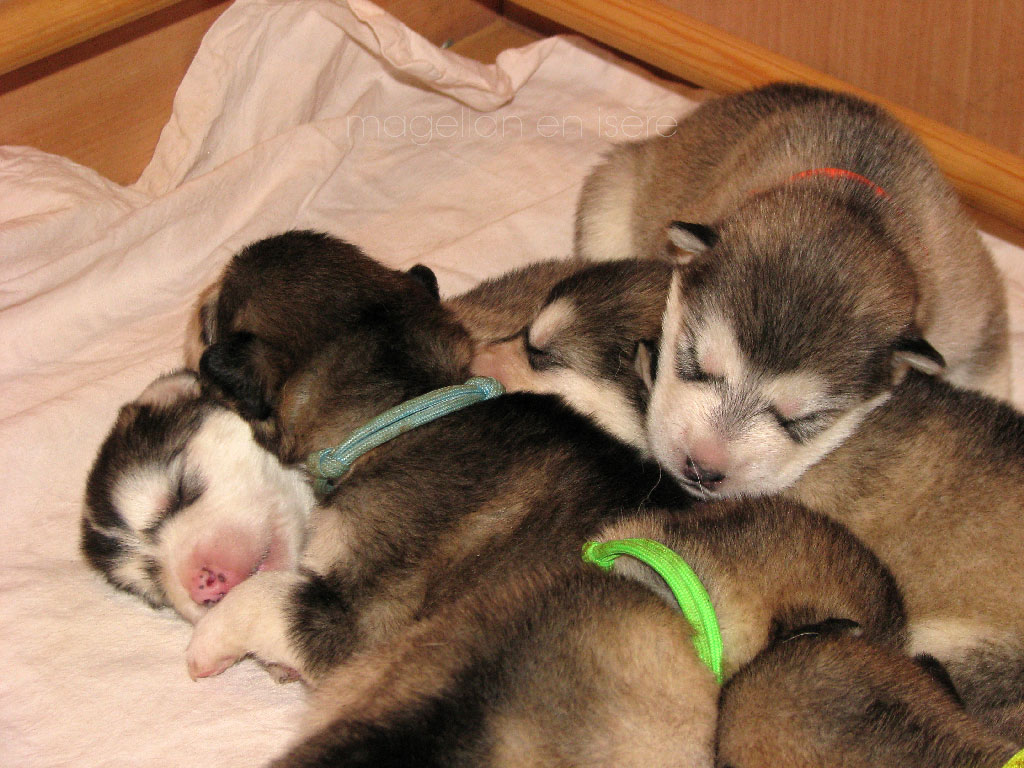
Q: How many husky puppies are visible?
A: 6